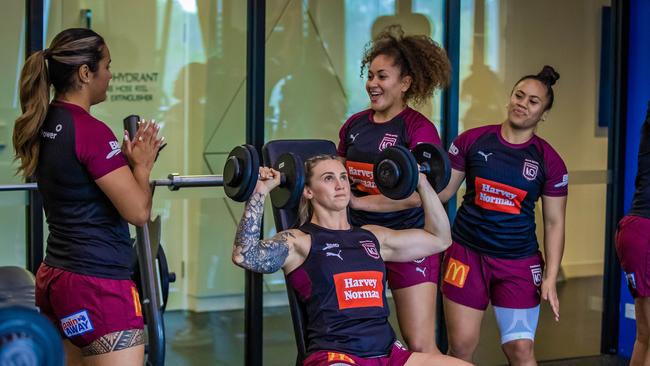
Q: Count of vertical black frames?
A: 4